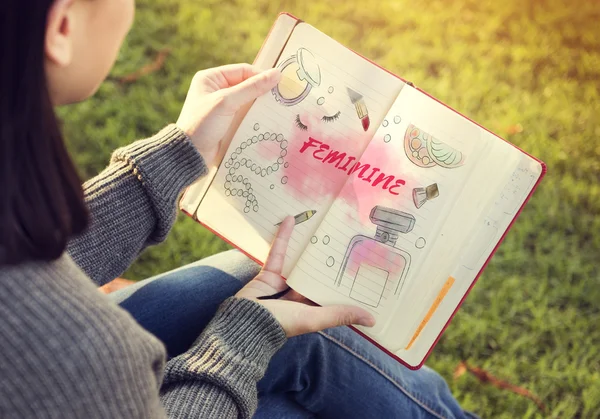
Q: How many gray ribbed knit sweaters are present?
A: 1